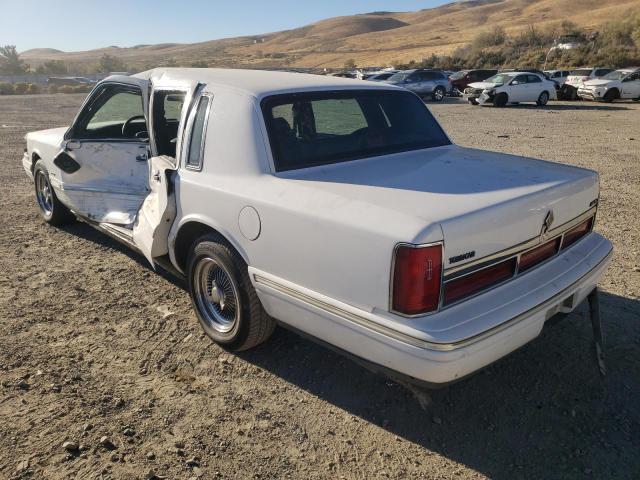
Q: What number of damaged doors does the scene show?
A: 2